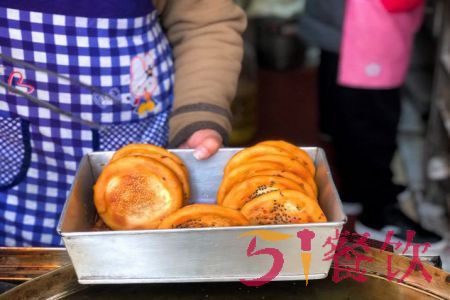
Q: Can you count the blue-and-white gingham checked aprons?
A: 1